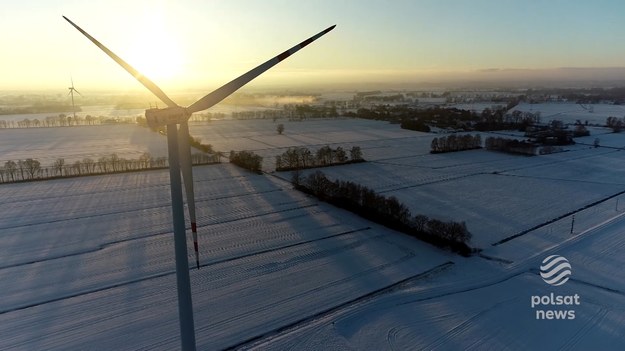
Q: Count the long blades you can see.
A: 3